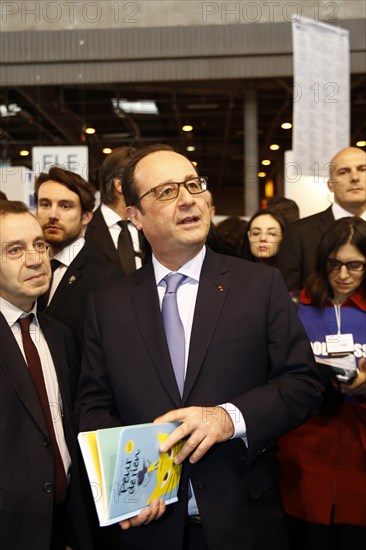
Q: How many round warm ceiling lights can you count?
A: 11